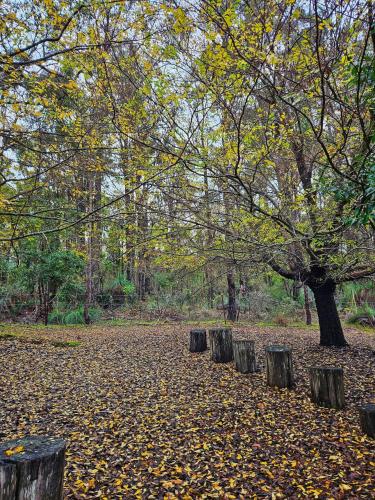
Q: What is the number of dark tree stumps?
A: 7